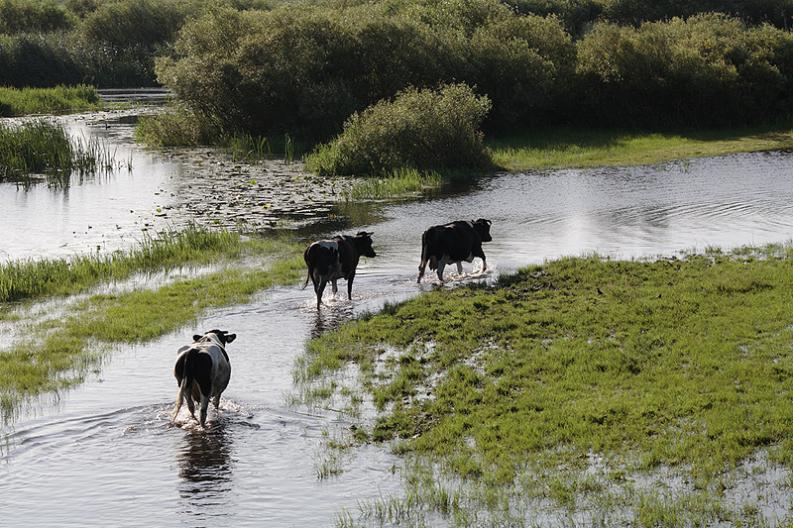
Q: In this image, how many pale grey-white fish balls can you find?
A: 0